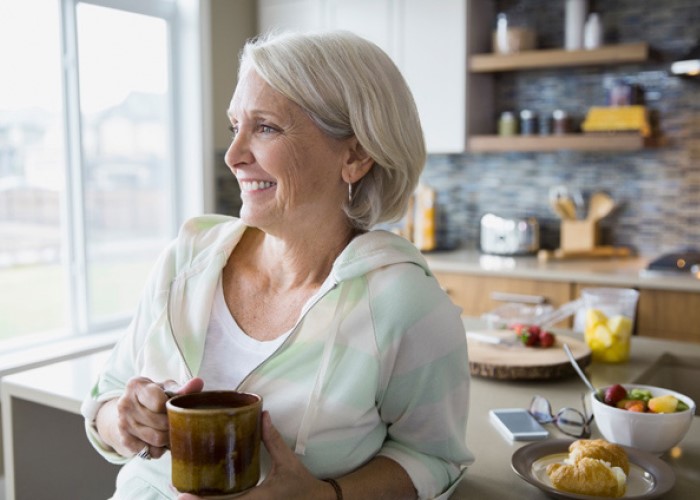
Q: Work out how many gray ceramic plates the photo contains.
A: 1